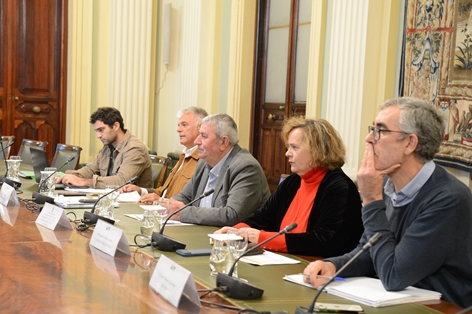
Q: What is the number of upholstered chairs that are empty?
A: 3